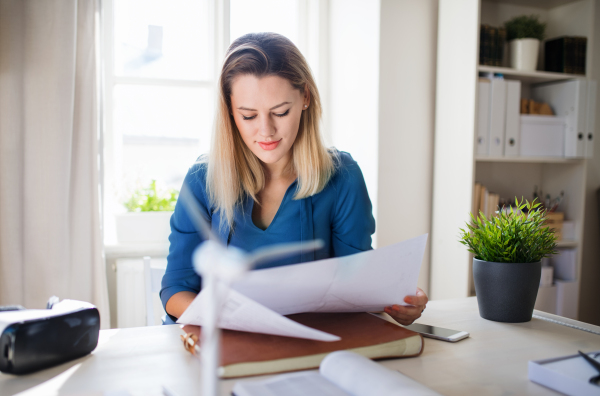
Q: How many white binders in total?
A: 5